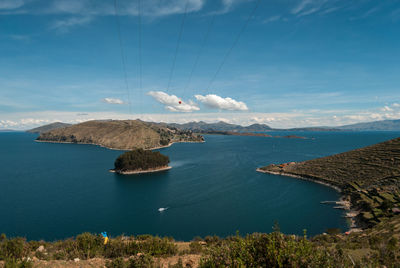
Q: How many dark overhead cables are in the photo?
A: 5